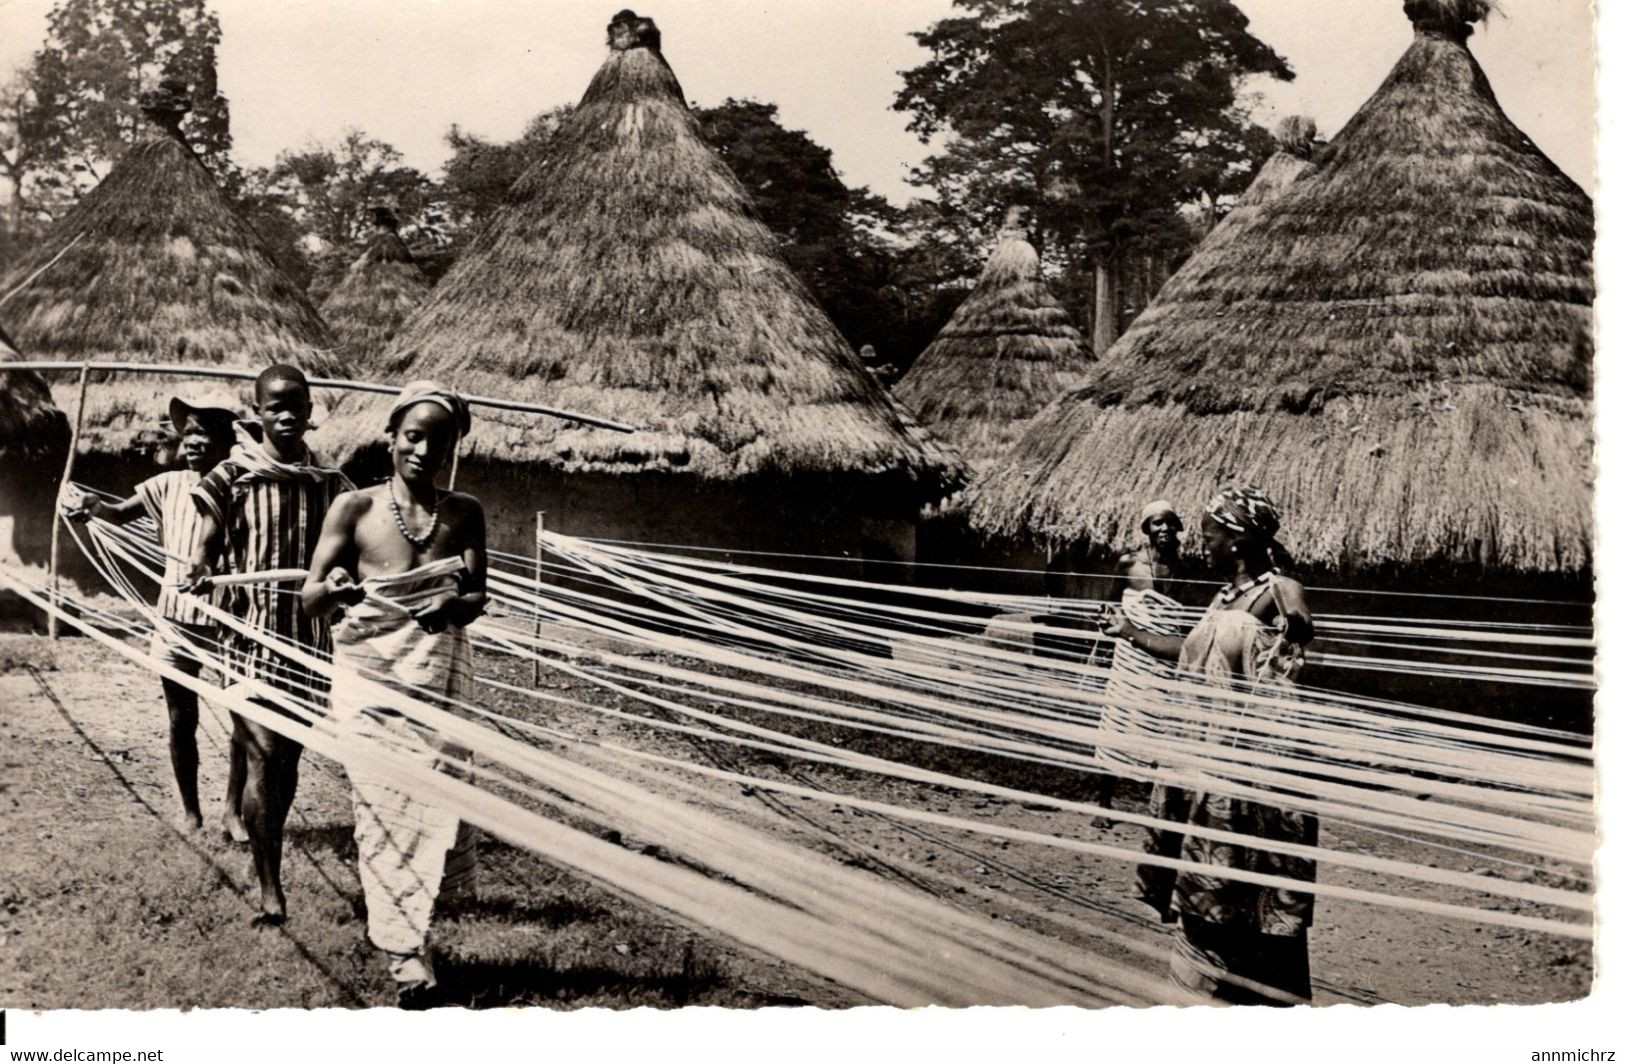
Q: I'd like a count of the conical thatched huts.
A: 7